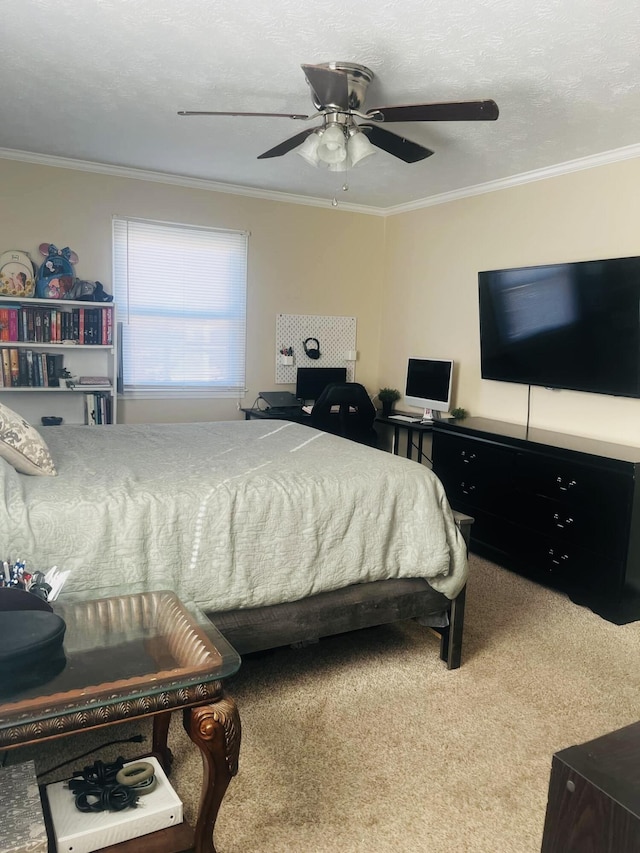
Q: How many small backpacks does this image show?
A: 2